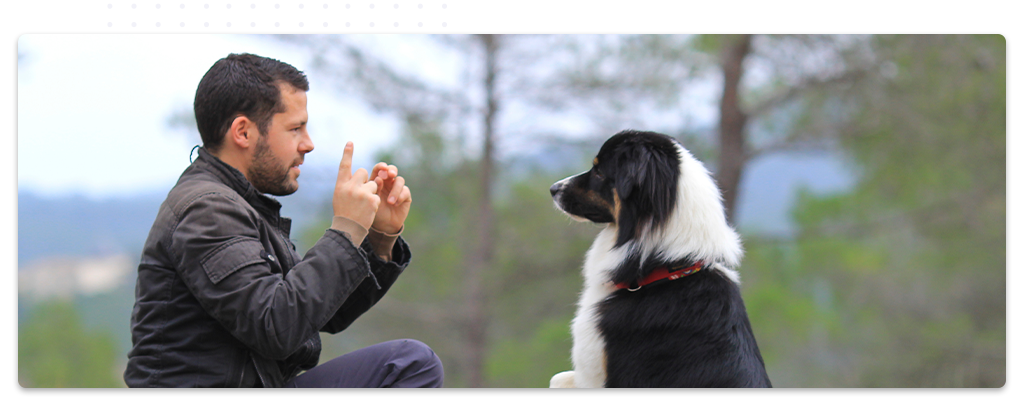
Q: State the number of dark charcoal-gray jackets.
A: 1